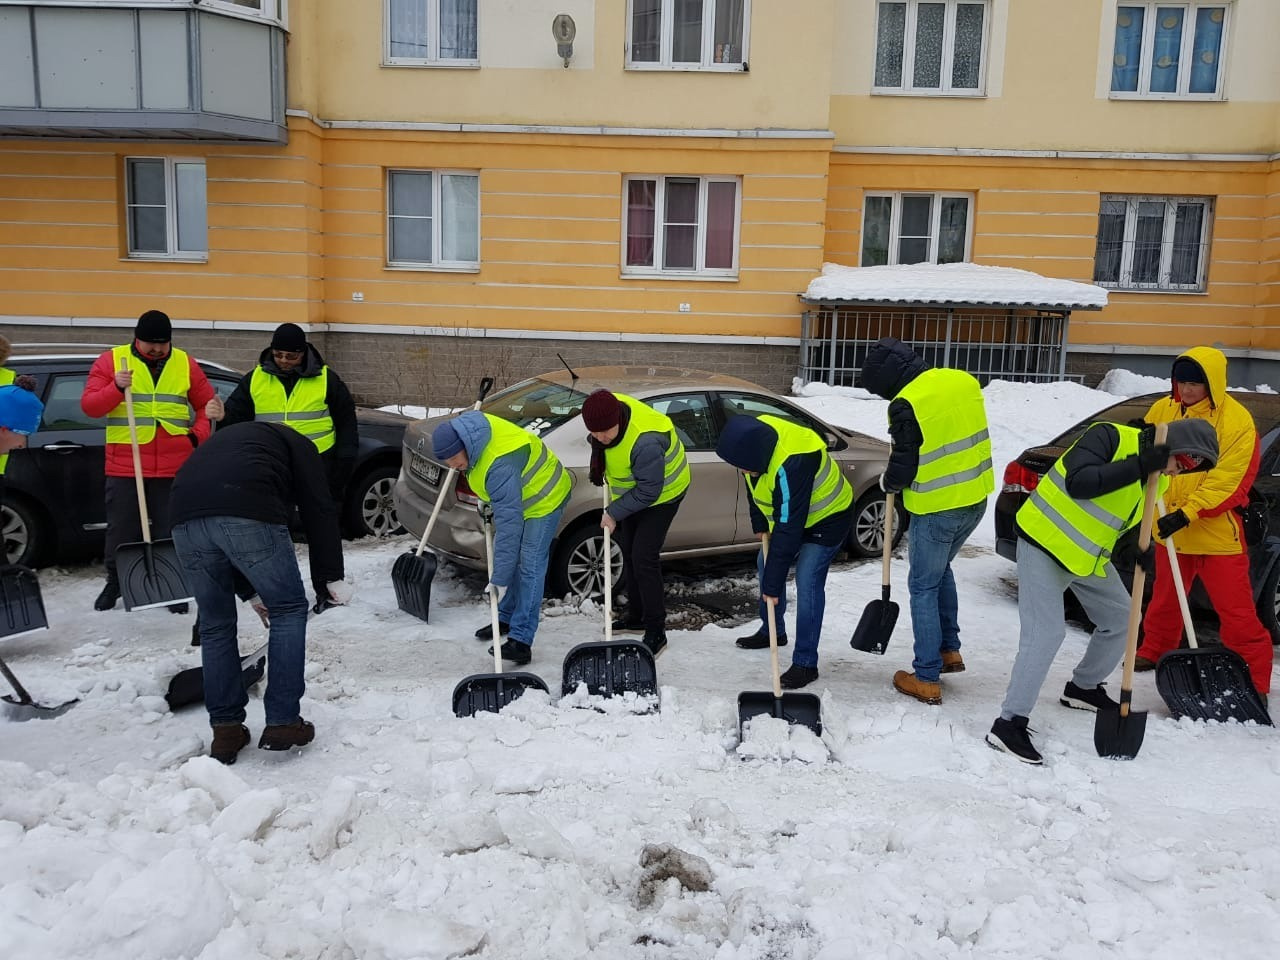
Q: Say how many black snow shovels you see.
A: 11